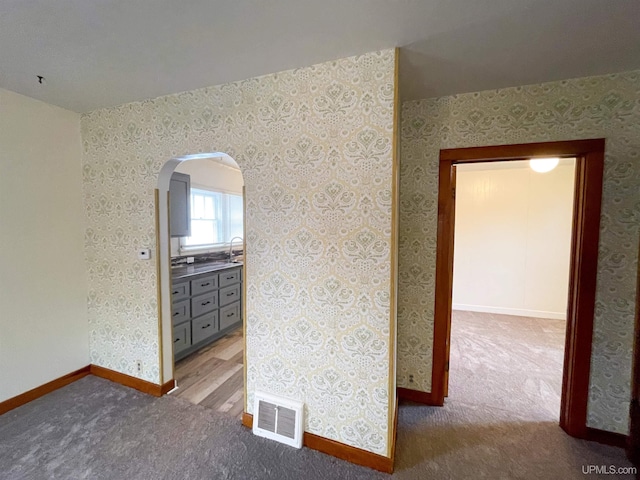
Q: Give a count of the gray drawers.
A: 9